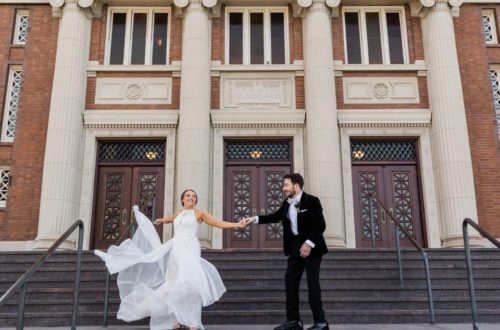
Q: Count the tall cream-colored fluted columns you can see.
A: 4